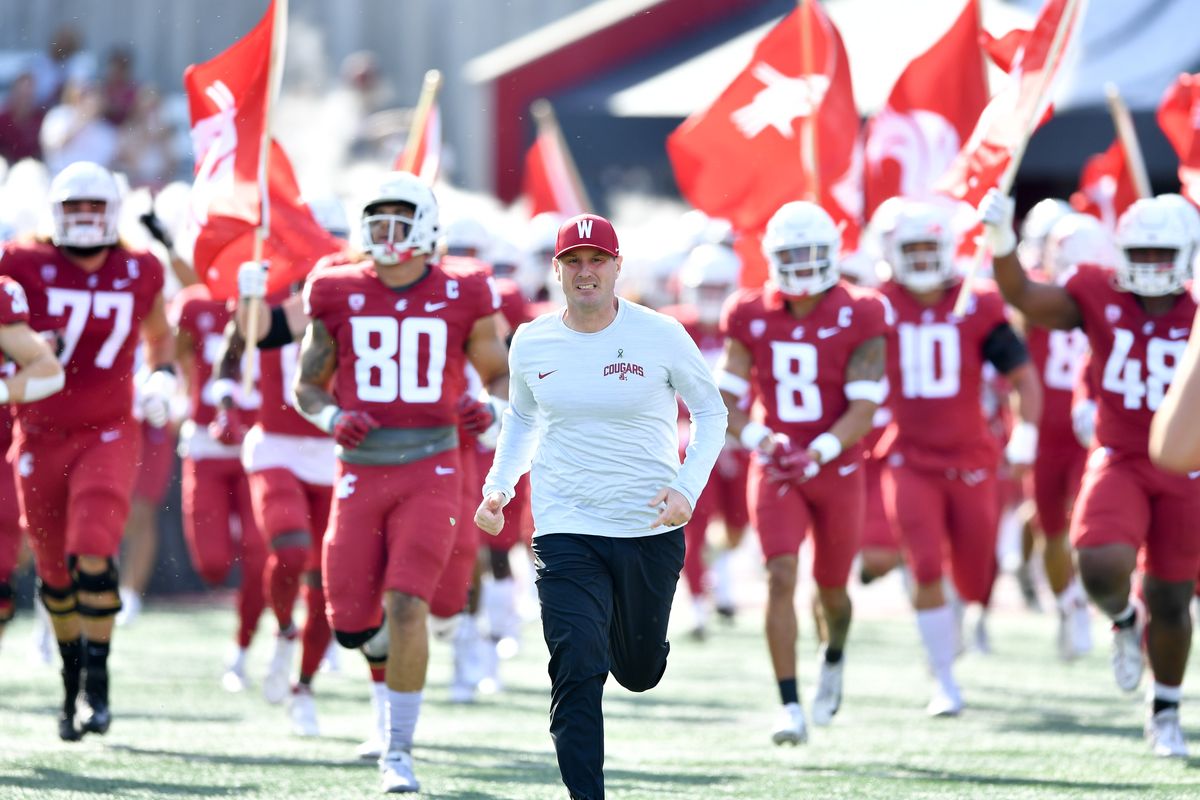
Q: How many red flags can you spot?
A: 8